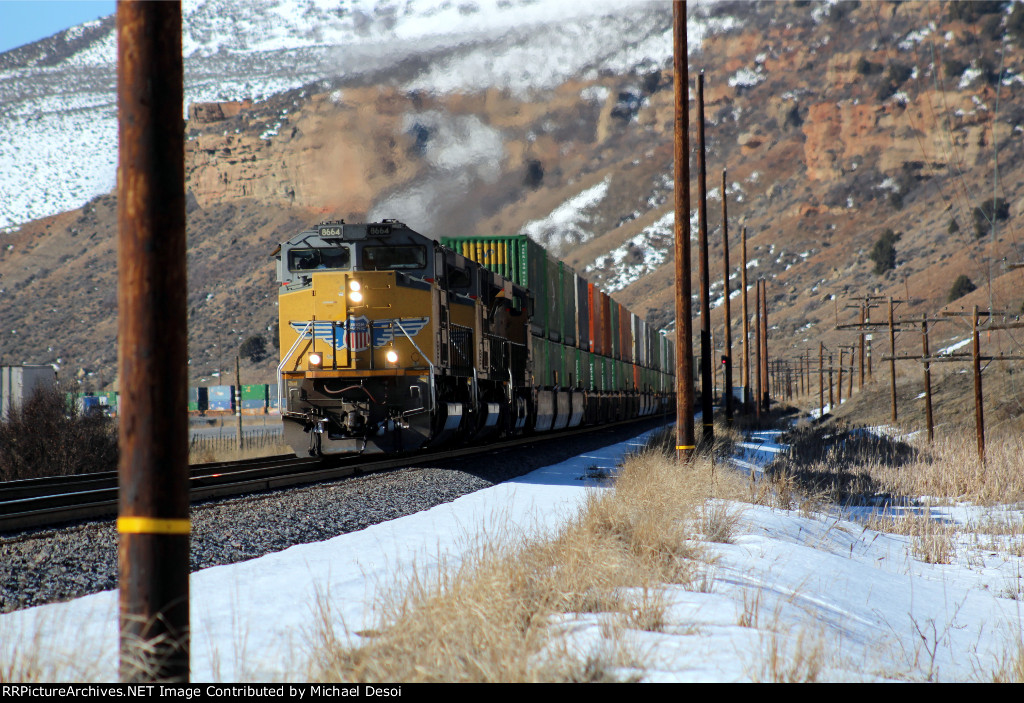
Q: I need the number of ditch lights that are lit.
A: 2